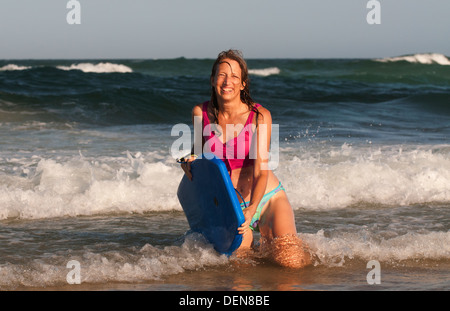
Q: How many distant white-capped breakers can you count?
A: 4